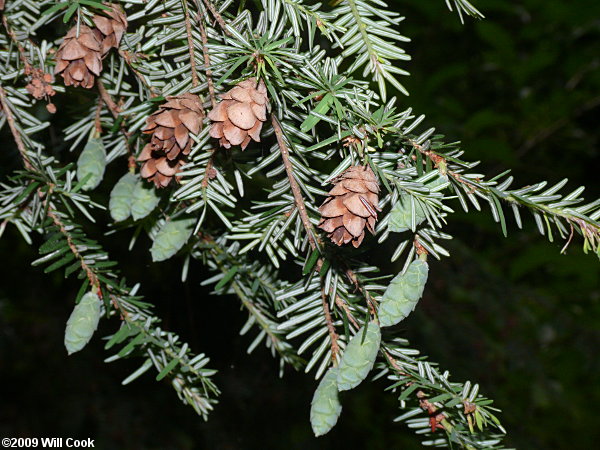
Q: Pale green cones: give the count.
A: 9